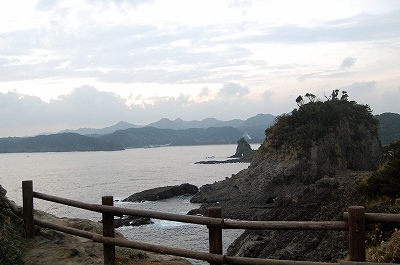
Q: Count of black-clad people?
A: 0